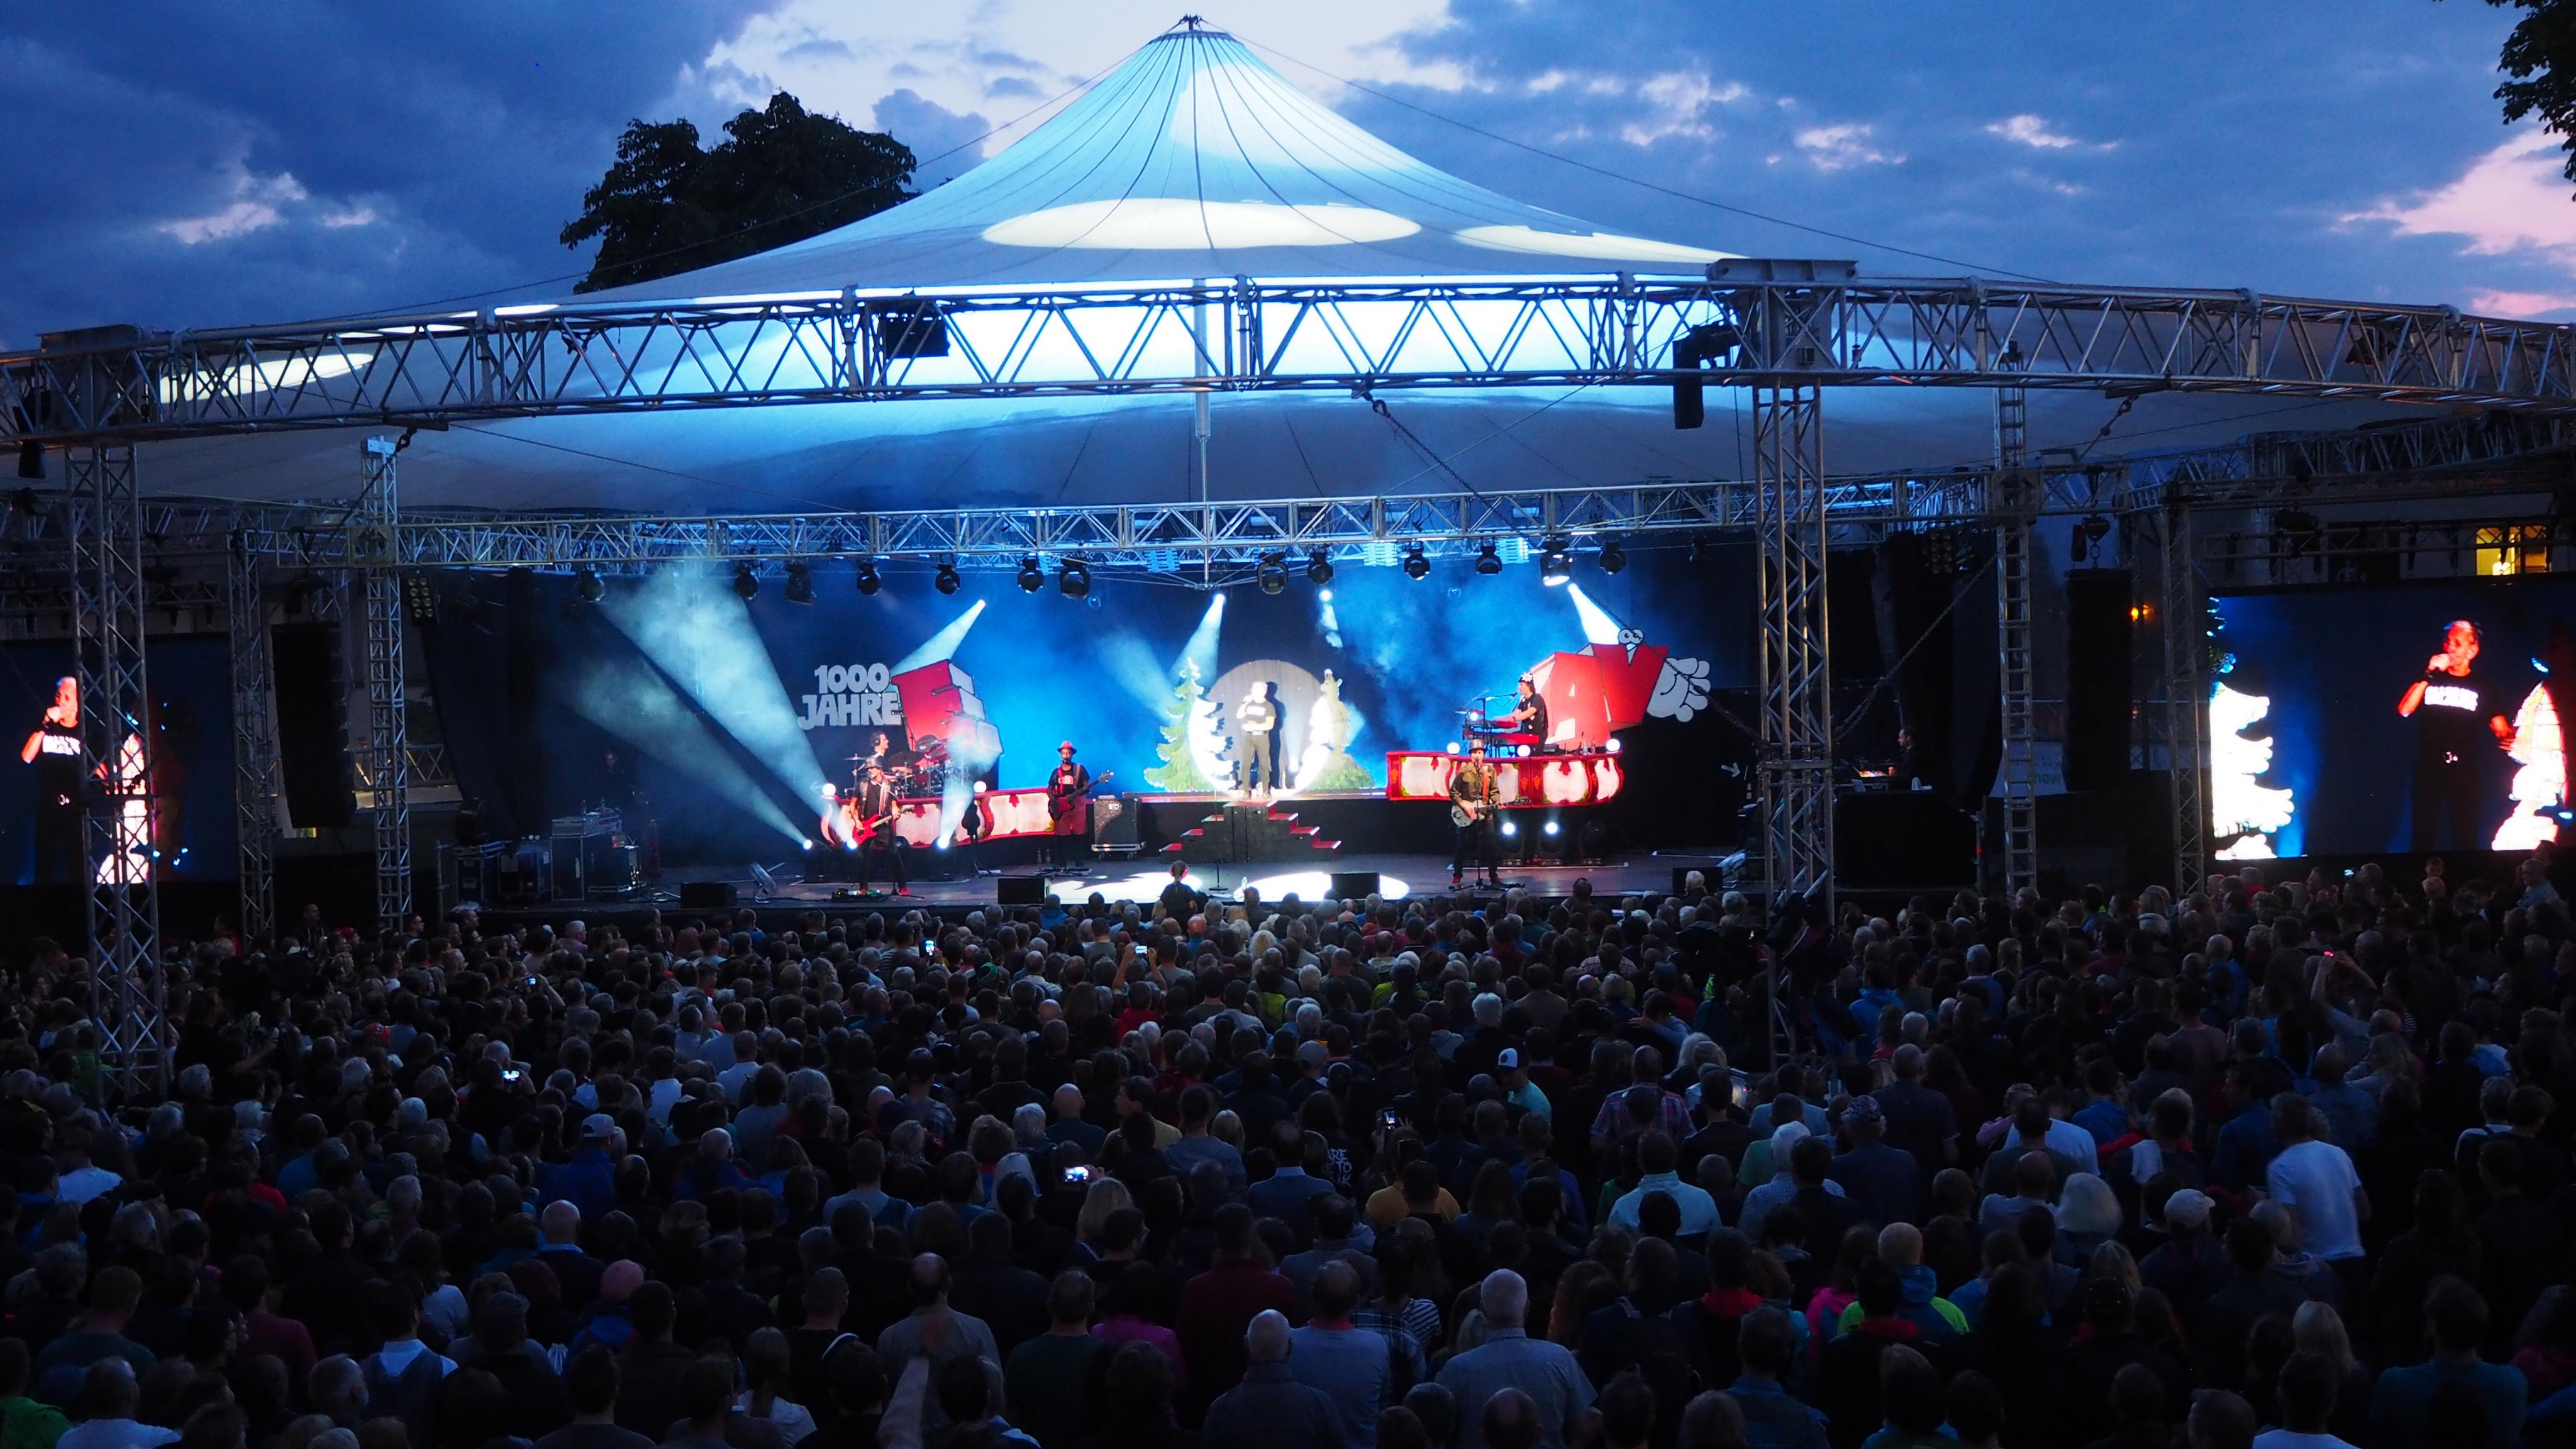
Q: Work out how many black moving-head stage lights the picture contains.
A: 13